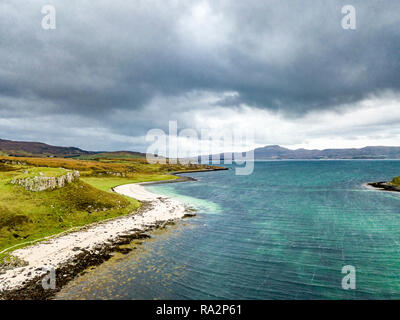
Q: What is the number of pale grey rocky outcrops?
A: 1